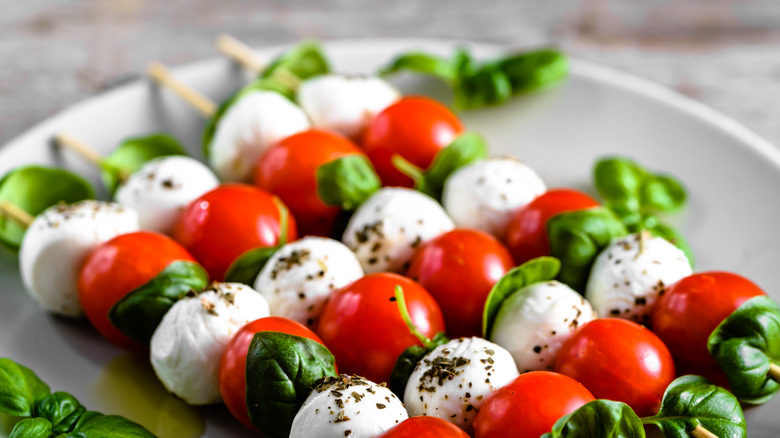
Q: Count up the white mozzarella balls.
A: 12